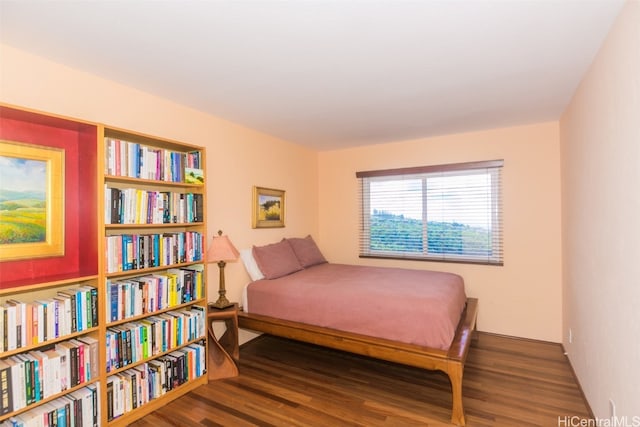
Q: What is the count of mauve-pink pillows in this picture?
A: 2